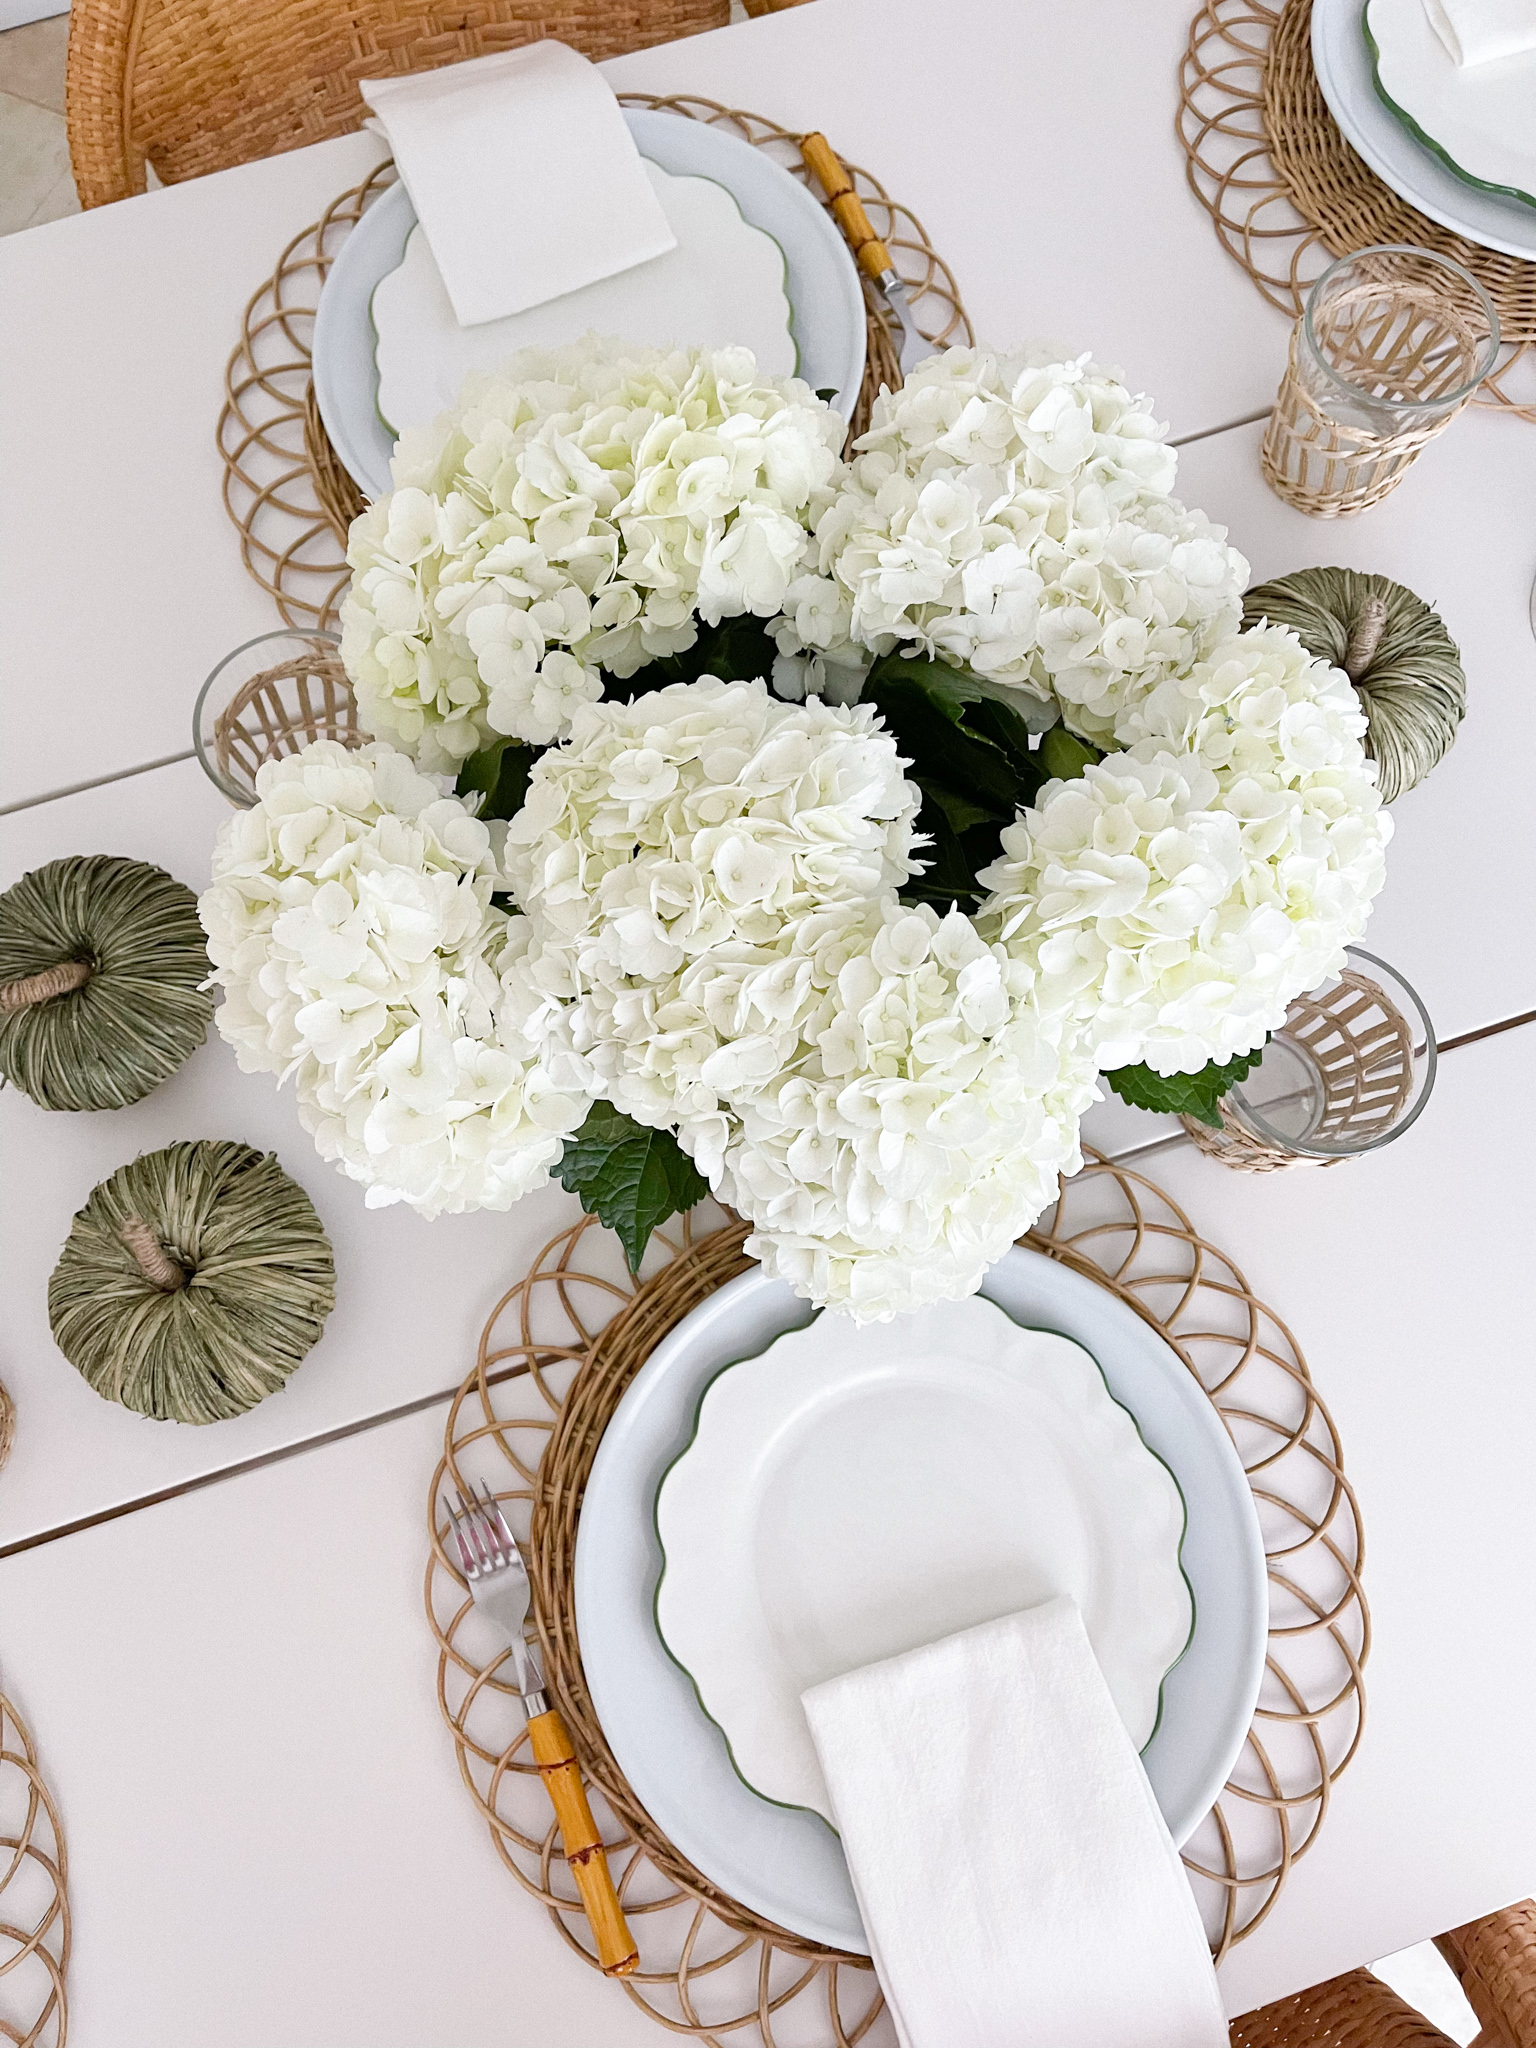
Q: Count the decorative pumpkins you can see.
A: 3